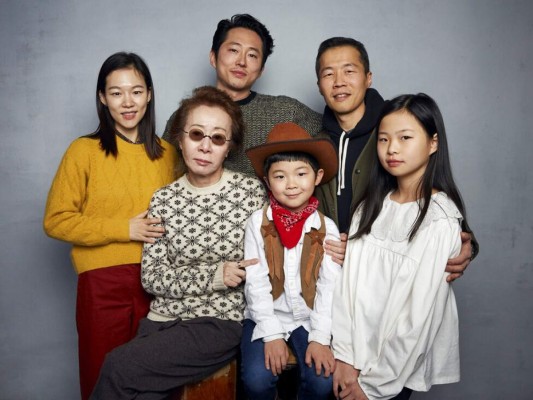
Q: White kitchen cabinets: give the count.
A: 0